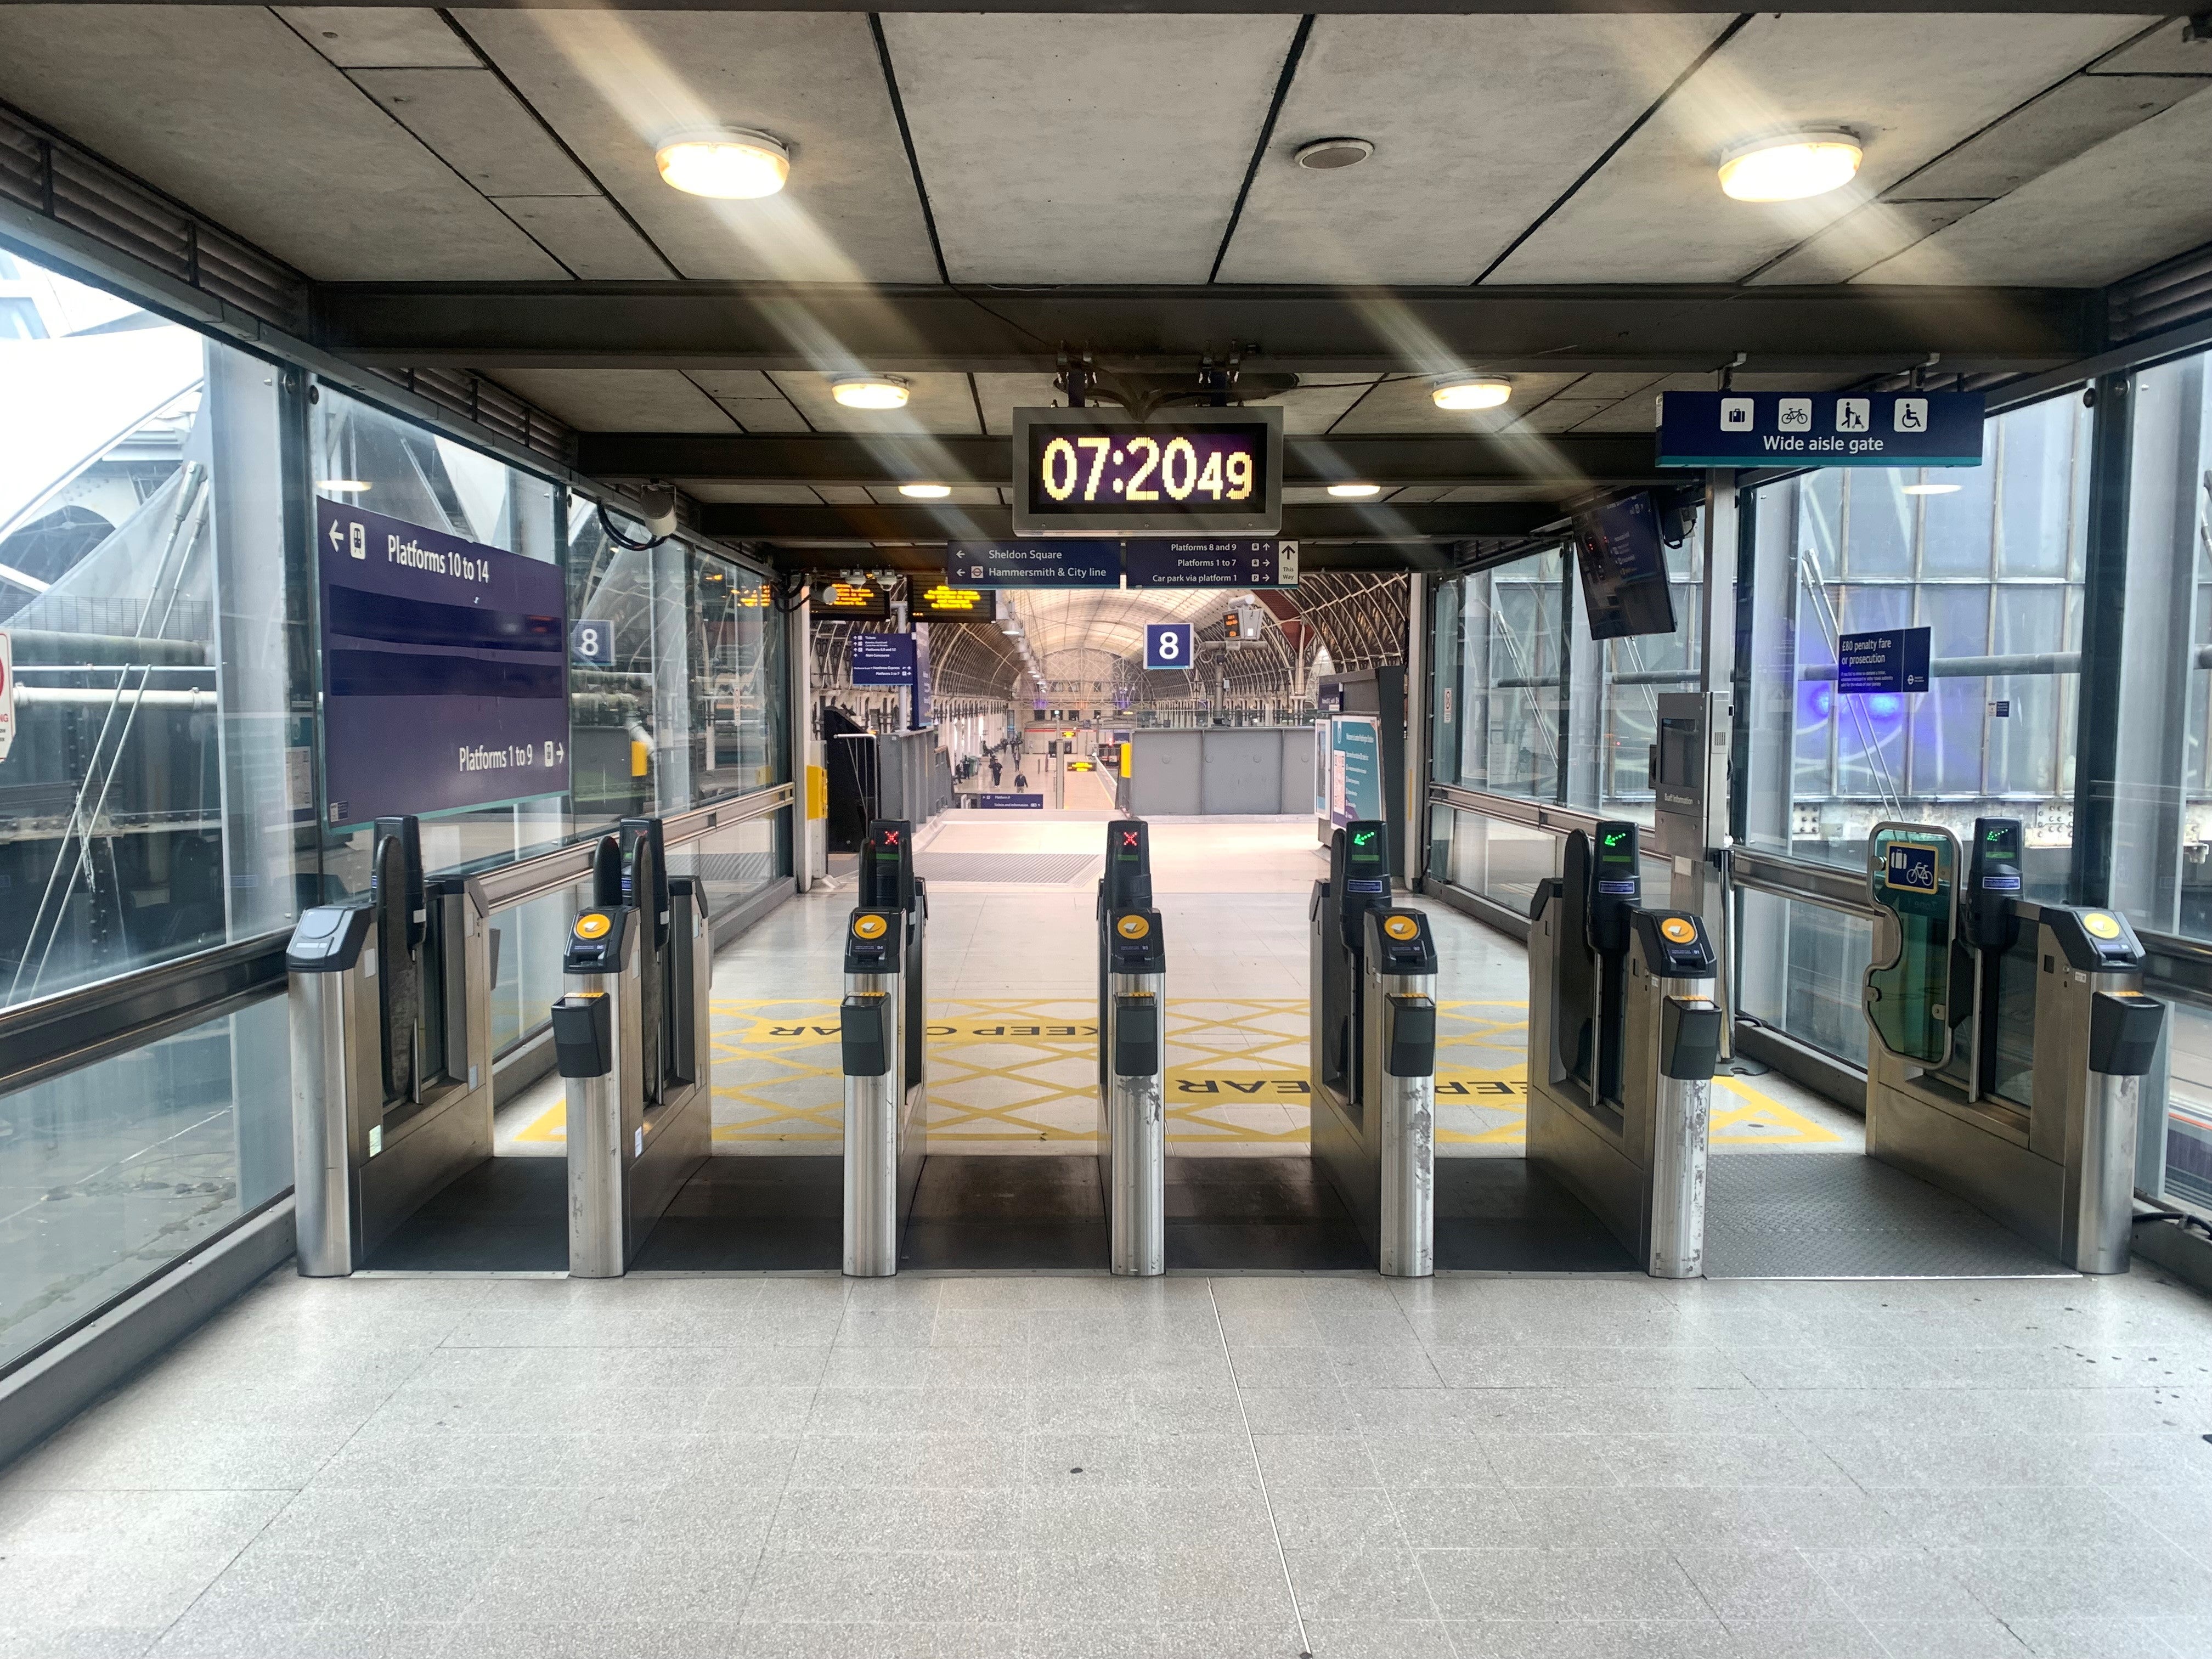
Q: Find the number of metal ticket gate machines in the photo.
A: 7